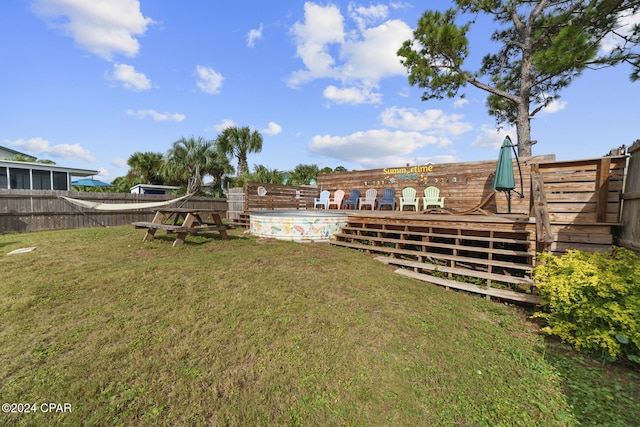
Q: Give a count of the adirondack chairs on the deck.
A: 7